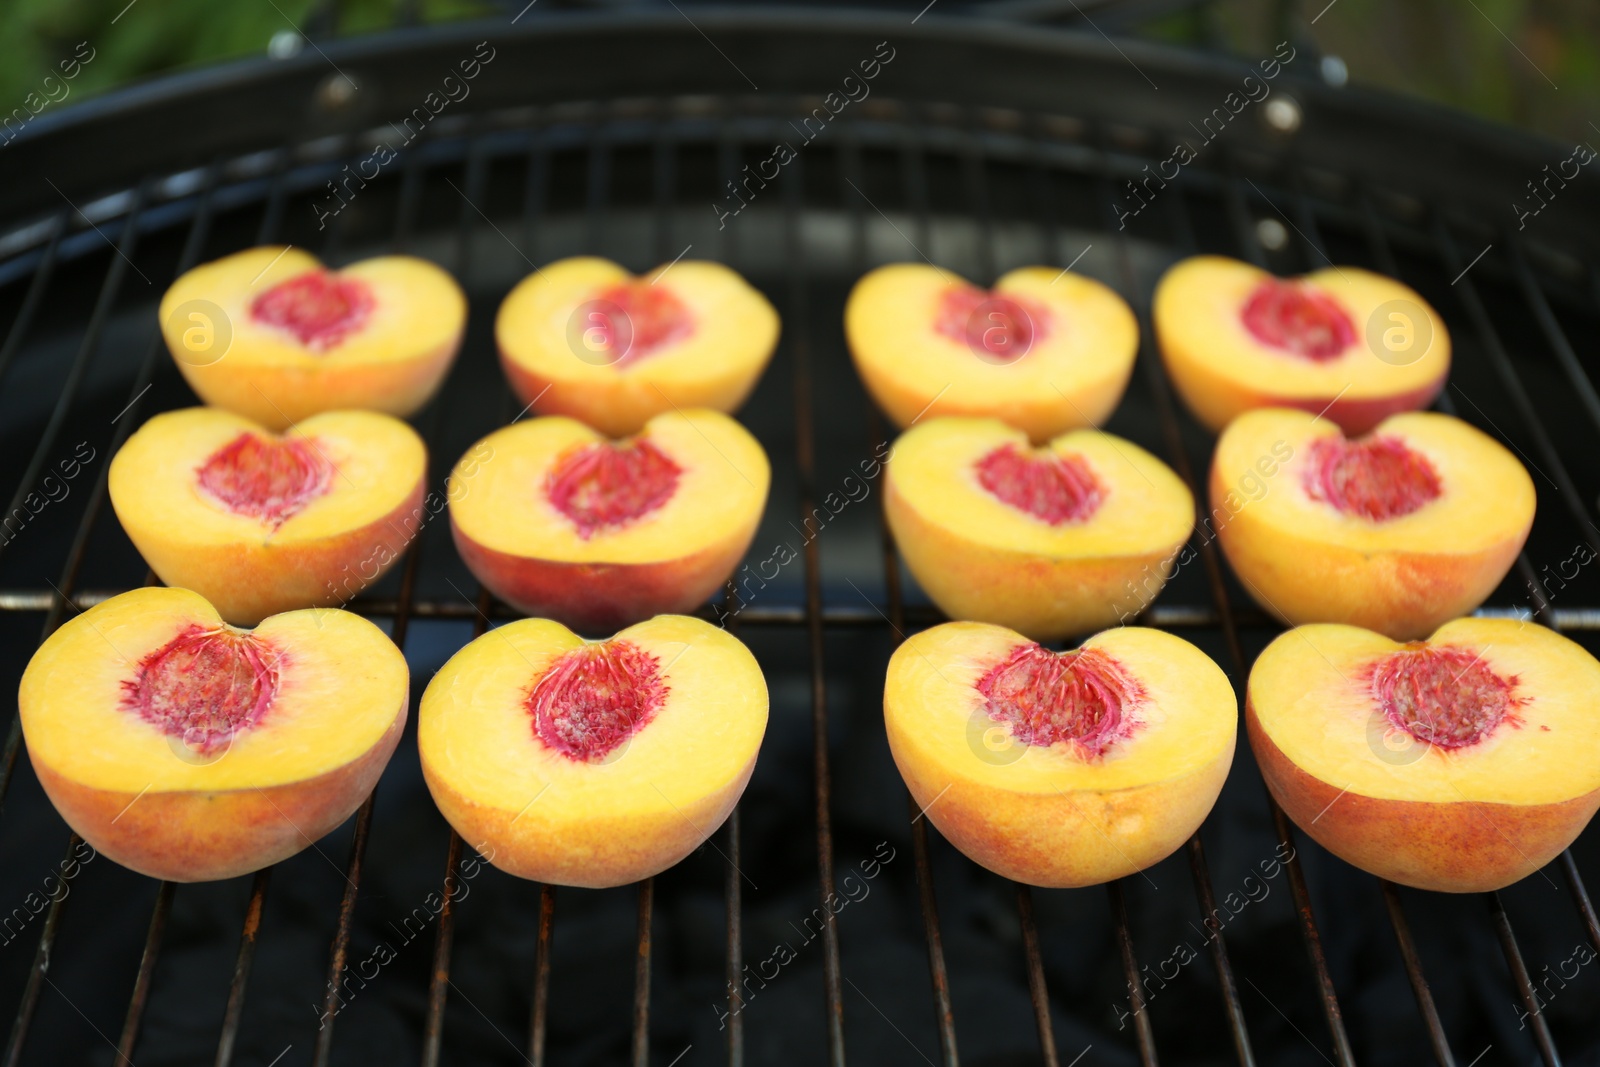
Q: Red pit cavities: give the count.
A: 12